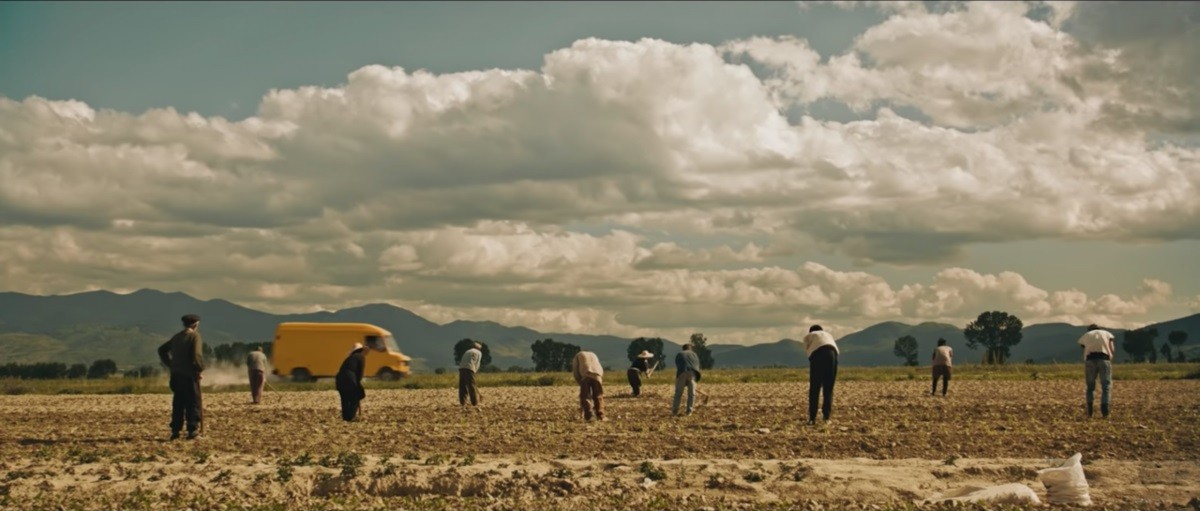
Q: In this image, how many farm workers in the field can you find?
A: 10